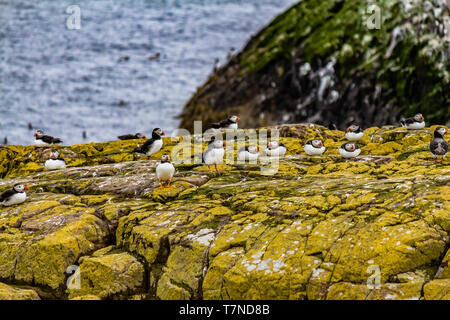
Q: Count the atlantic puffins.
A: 15